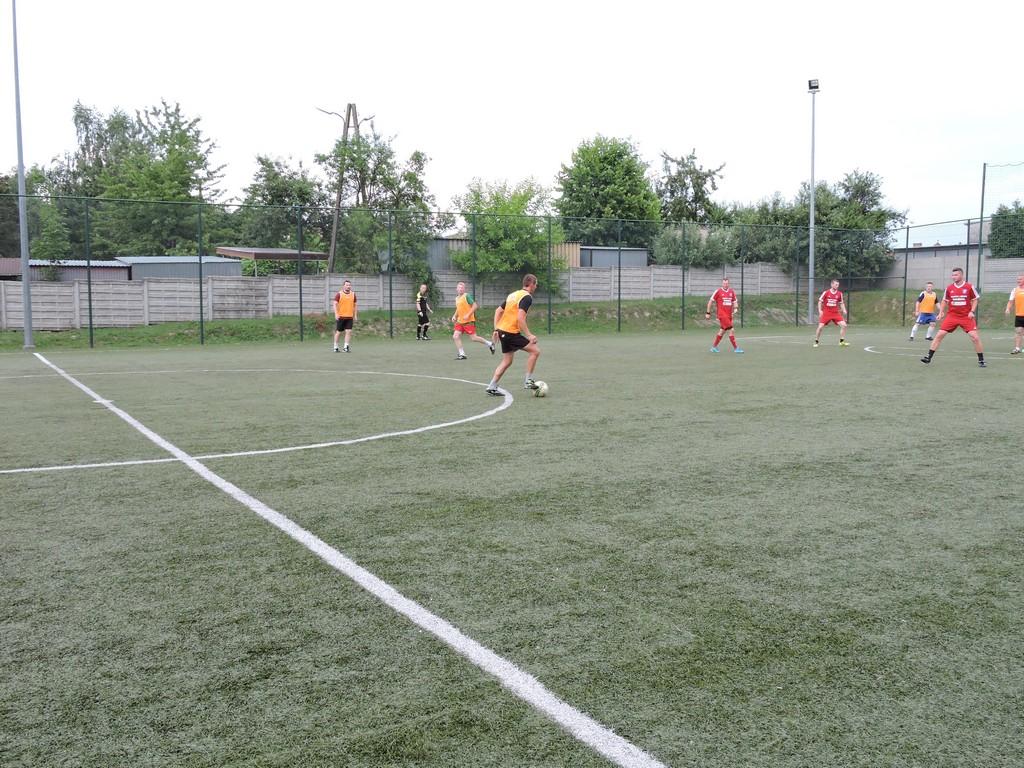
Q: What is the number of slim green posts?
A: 14